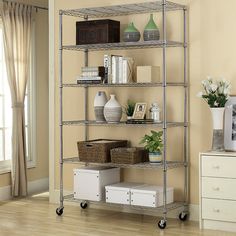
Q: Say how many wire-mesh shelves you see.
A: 6